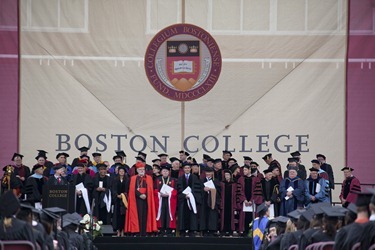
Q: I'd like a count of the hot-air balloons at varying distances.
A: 0